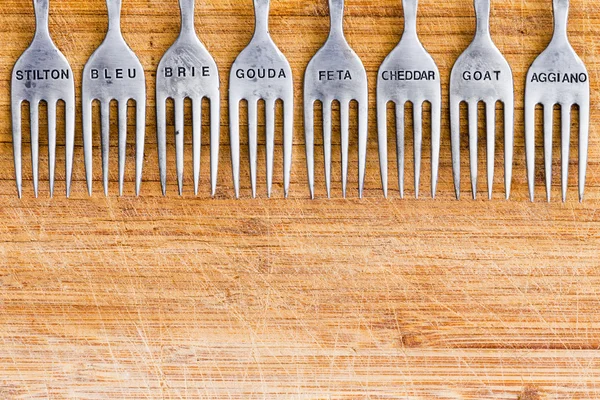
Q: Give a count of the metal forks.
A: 8